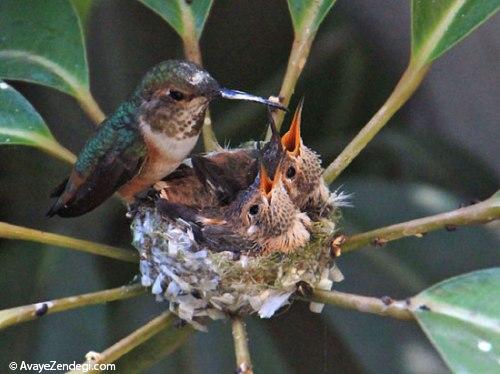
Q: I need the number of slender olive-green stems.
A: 11